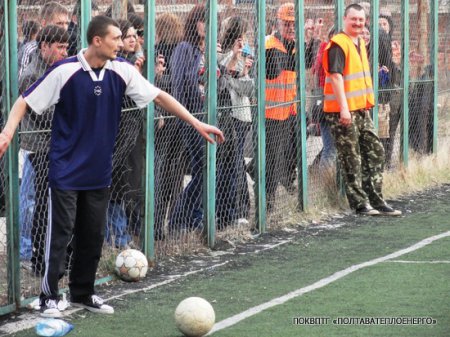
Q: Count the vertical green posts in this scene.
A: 10